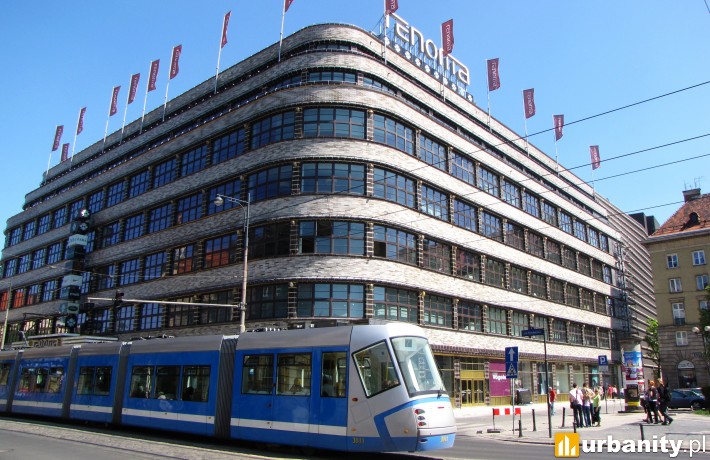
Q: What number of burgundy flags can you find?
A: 15